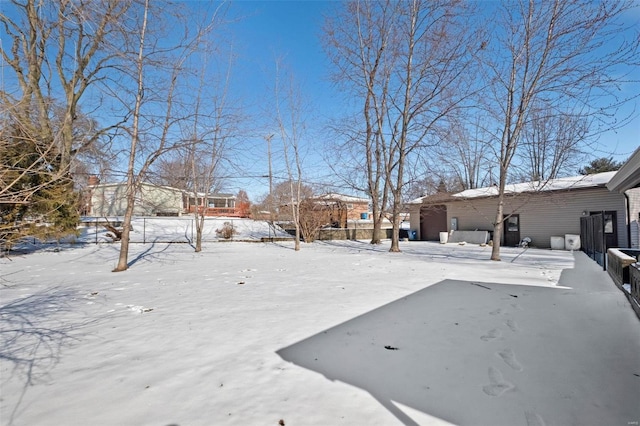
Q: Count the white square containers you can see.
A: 2